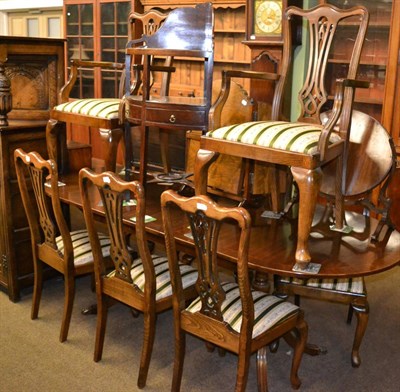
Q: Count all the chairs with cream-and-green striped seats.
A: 6